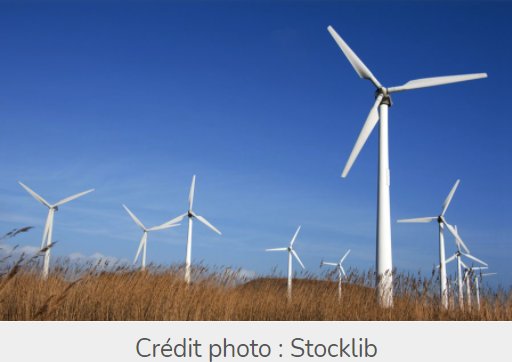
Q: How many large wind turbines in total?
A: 1